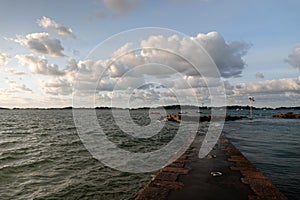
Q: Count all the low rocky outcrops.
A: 2